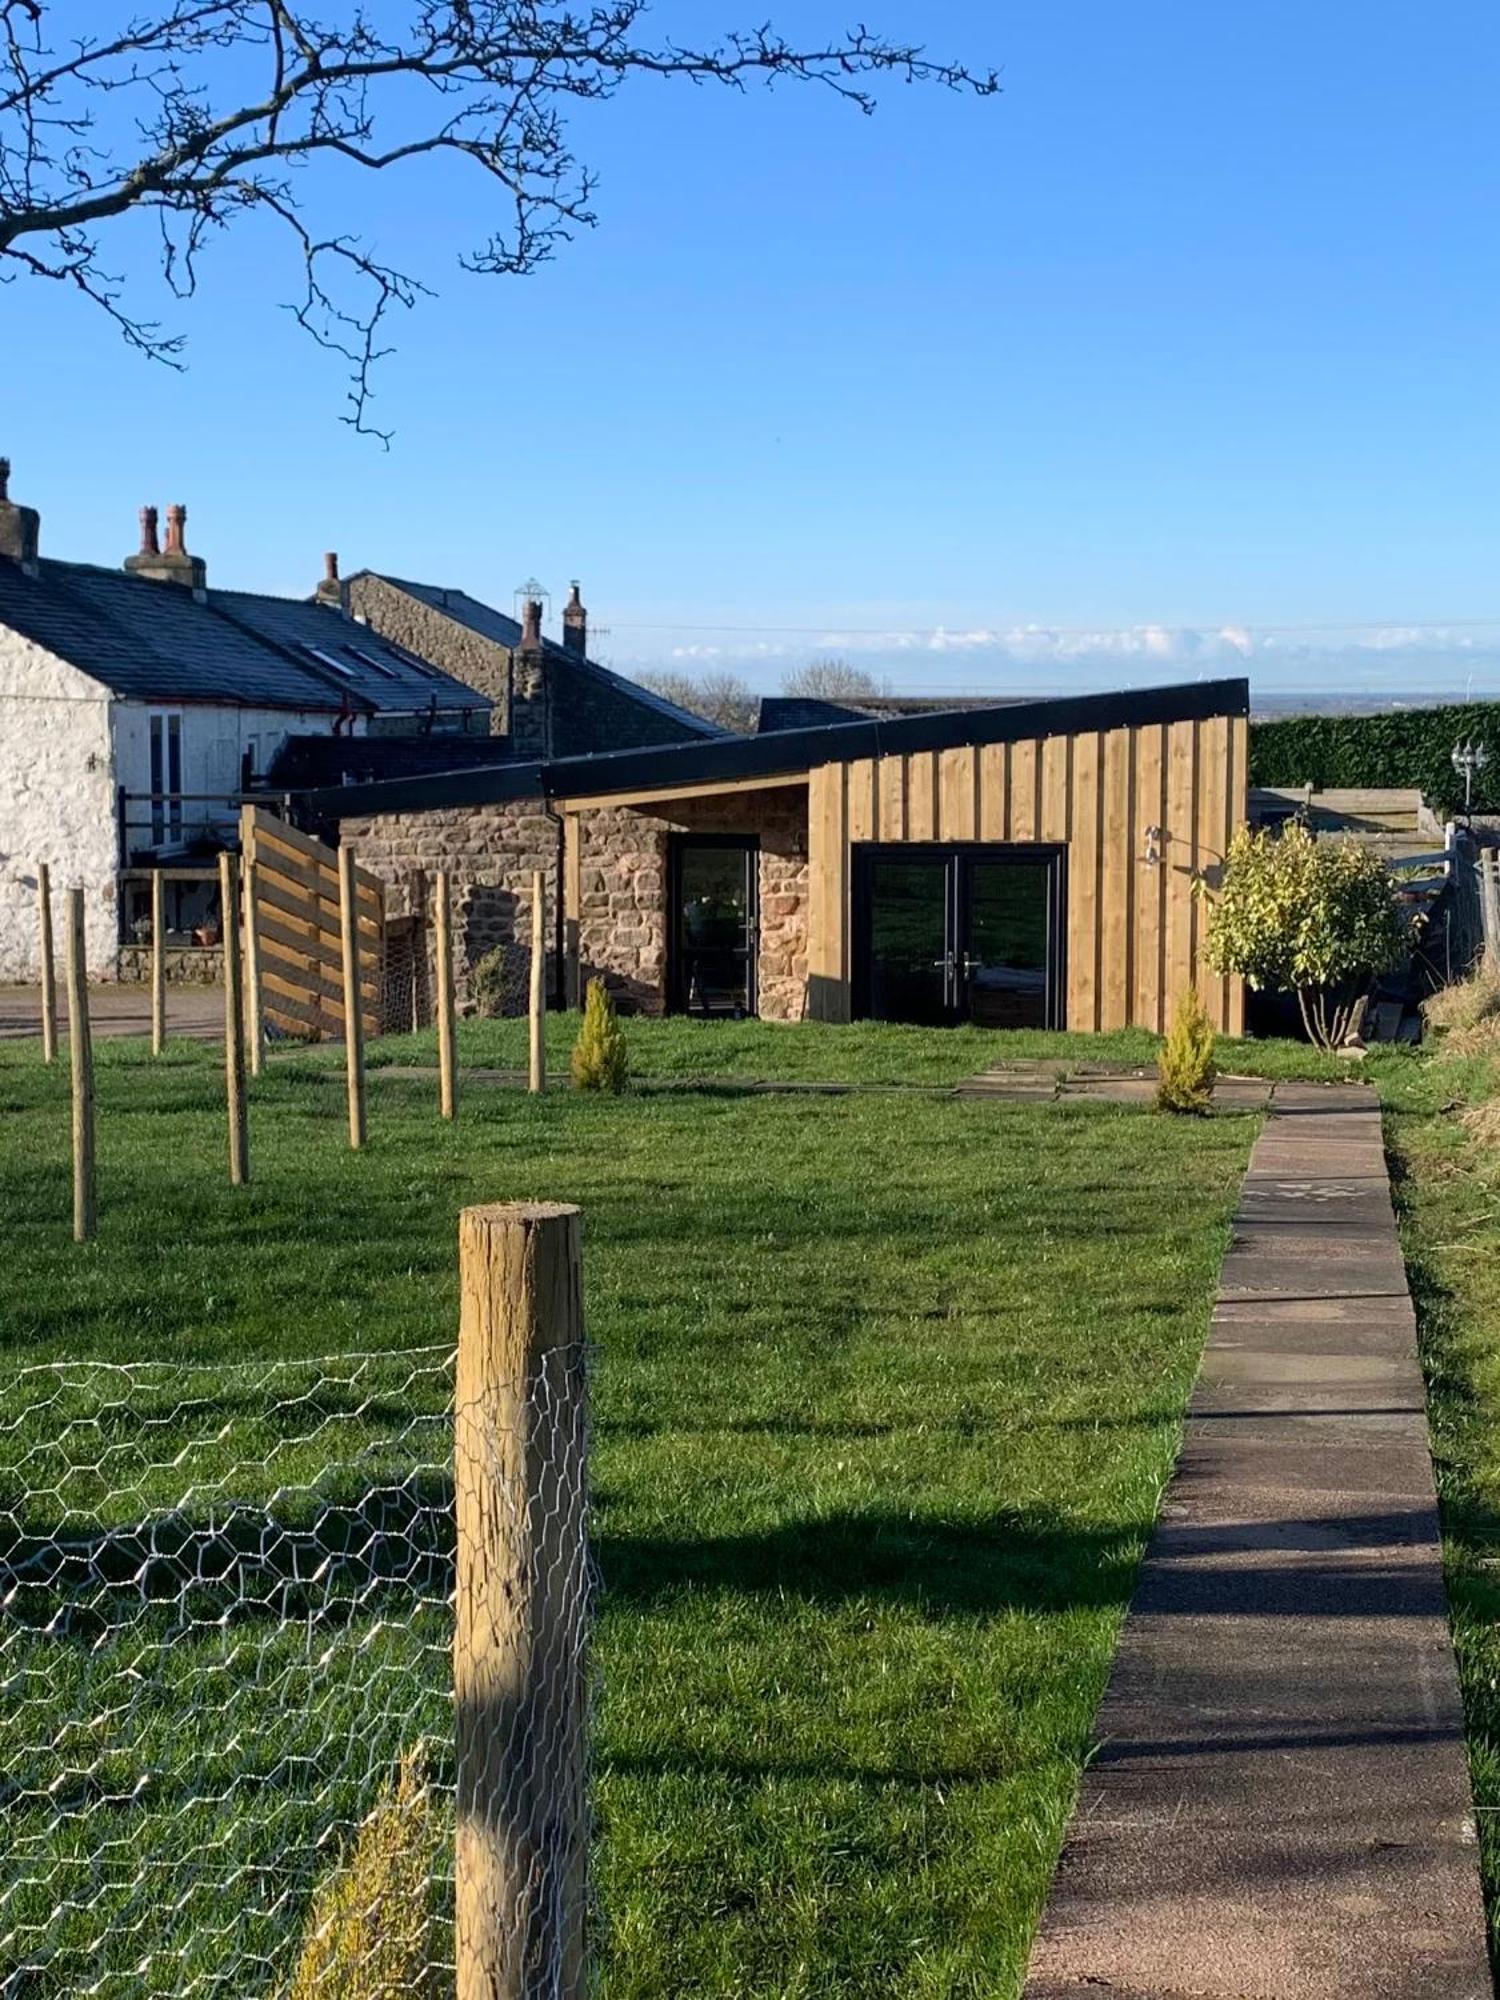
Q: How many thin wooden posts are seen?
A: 8